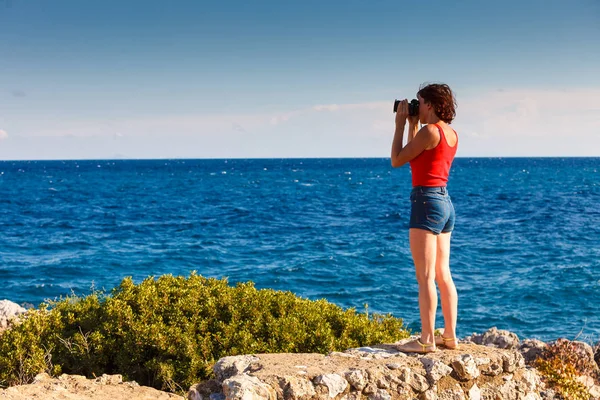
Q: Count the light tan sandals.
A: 2